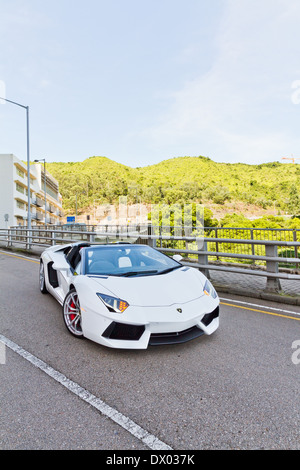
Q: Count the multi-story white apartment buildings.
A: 1